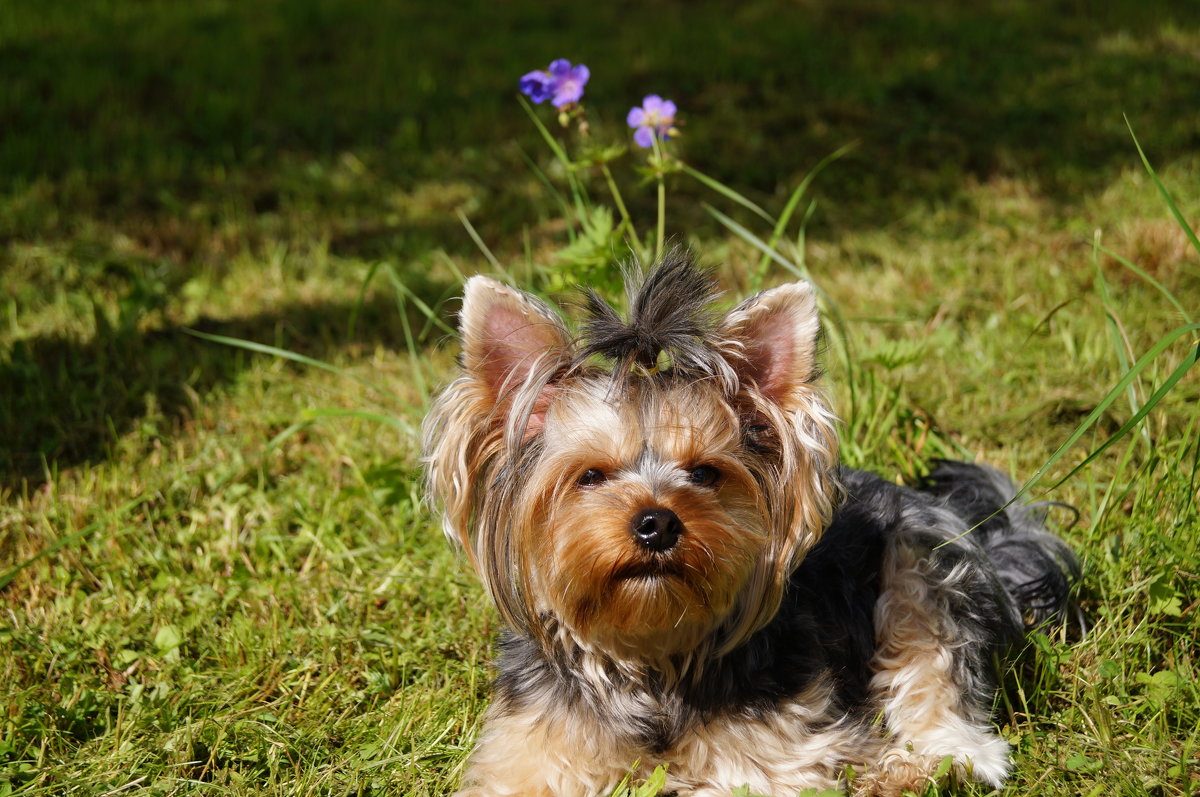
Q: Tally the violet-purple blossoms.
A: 3